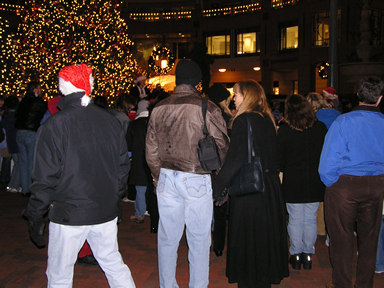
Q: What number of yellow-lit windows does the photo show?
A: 4